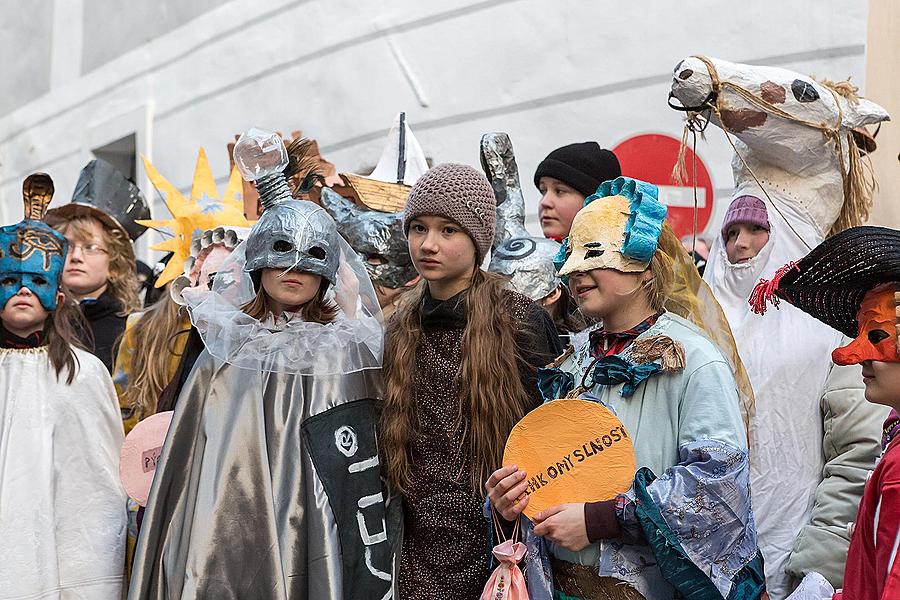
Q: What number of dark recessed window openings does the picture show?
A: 1